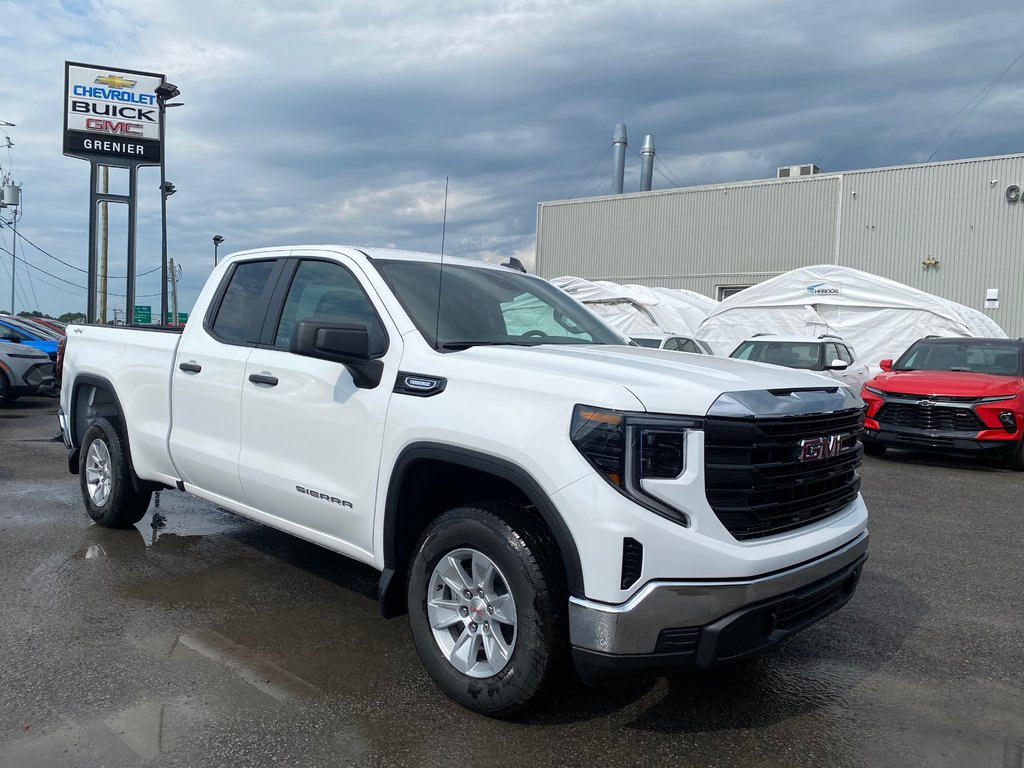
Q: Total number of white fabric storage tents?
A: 2